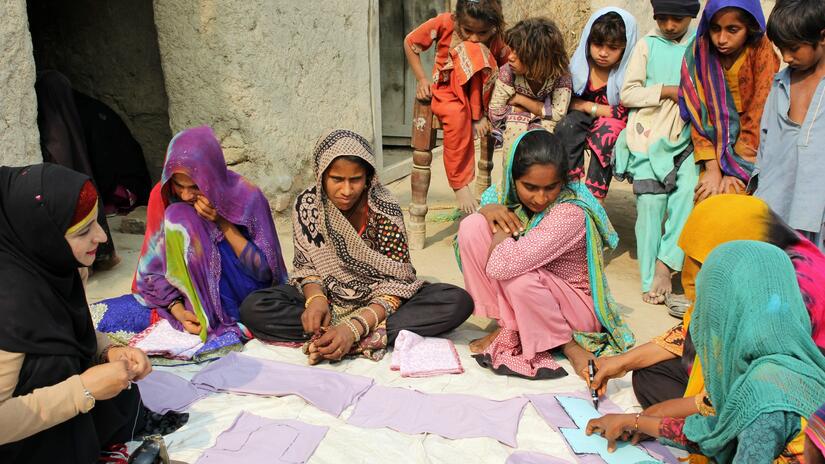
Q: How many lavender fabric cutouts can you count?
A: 6